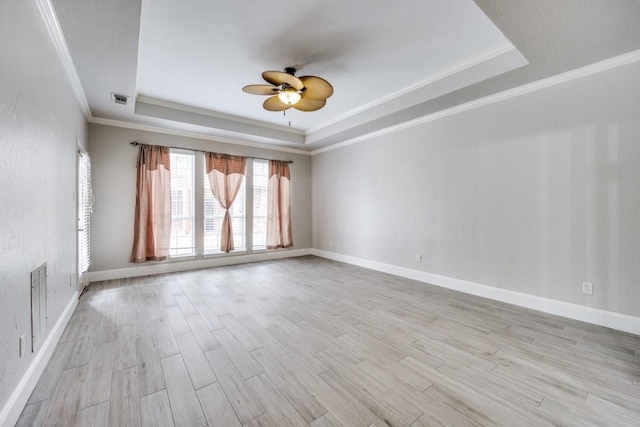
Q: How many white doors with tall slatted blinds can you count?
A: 1